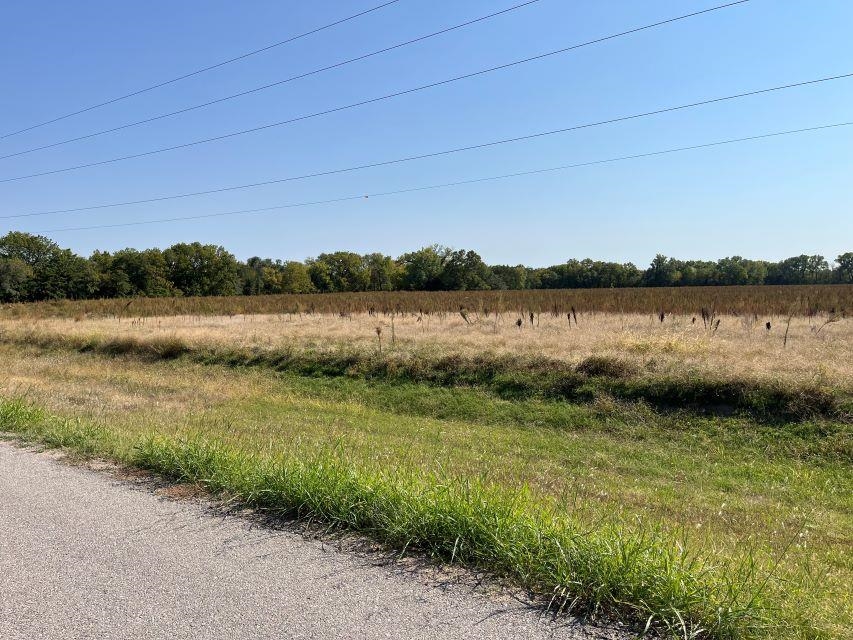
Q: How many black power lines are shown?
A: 5